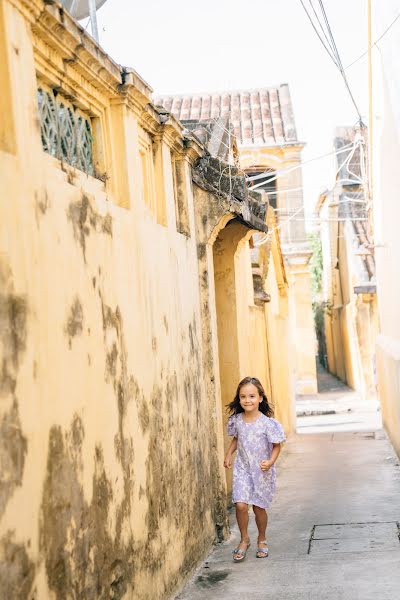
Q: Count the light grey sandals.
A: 2